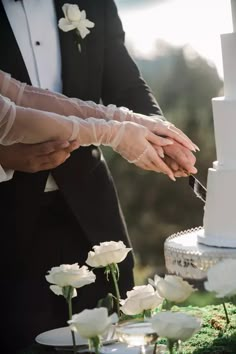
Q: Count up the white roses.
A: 8